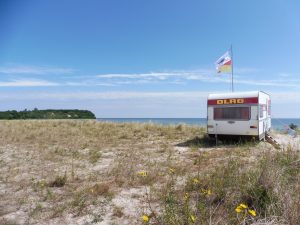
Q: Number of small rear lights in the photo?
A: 2